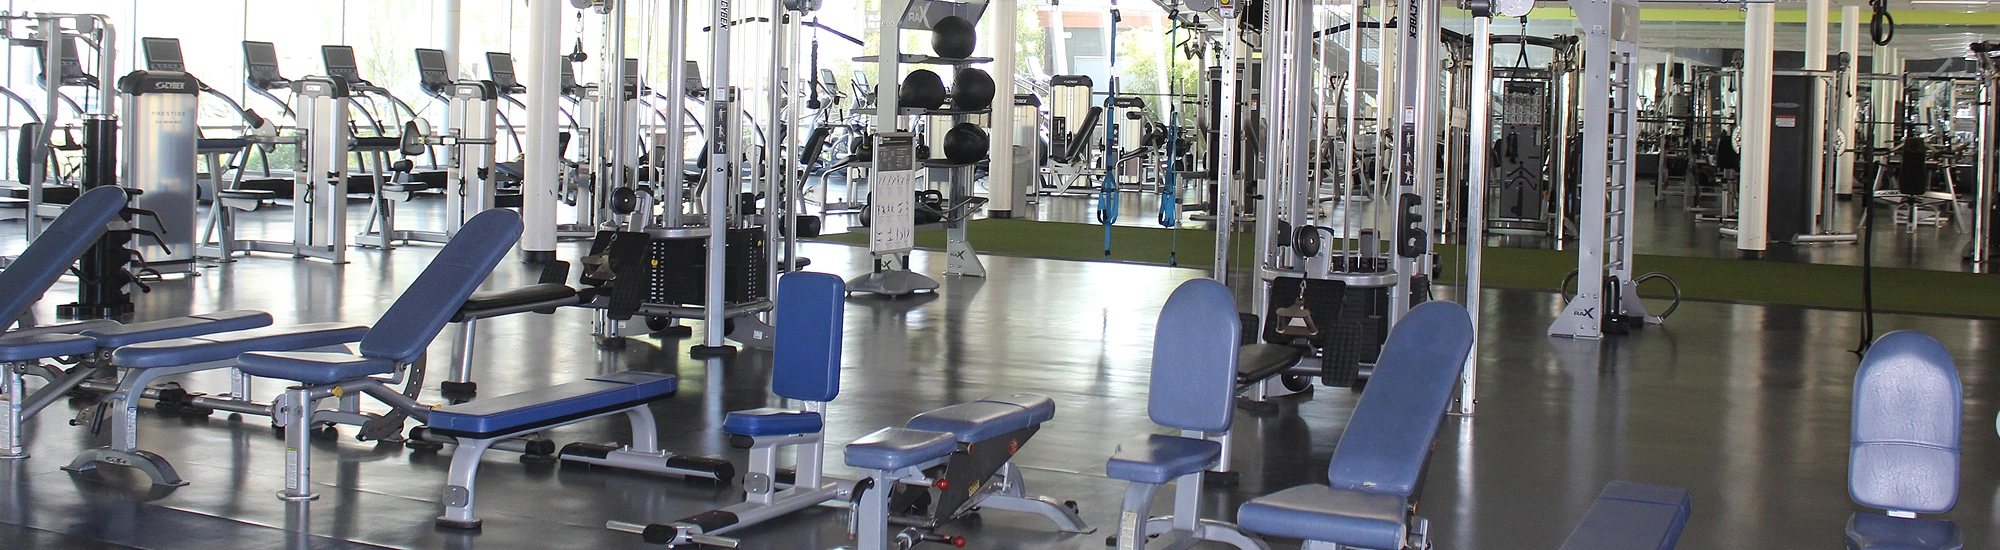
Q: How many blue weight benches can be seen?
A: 11